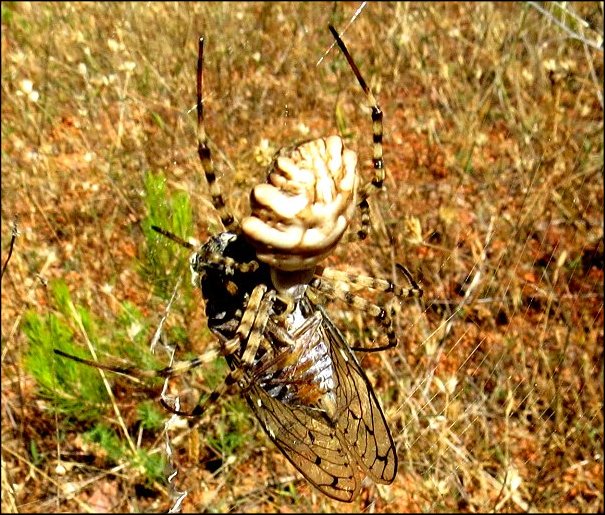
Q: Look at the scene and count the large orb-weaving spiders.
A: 1